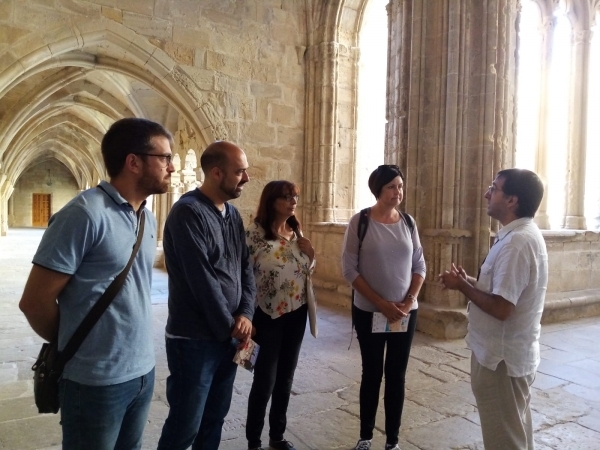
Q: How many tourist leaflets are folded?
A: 2